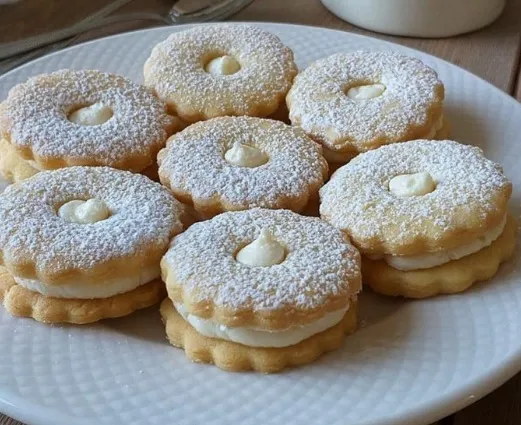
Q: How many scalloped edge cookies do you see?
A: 7